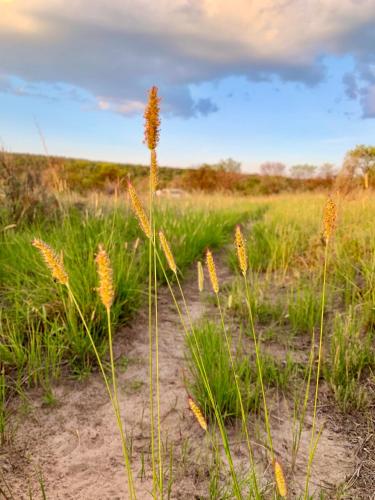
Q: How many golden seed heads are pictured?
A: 11